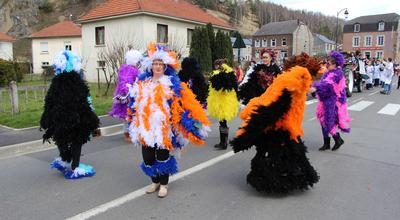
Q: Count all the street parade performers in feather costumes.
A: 8